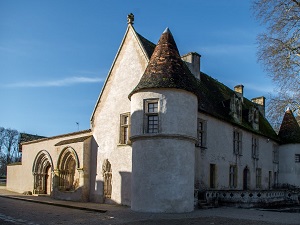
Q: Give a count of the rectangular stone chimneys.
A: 3